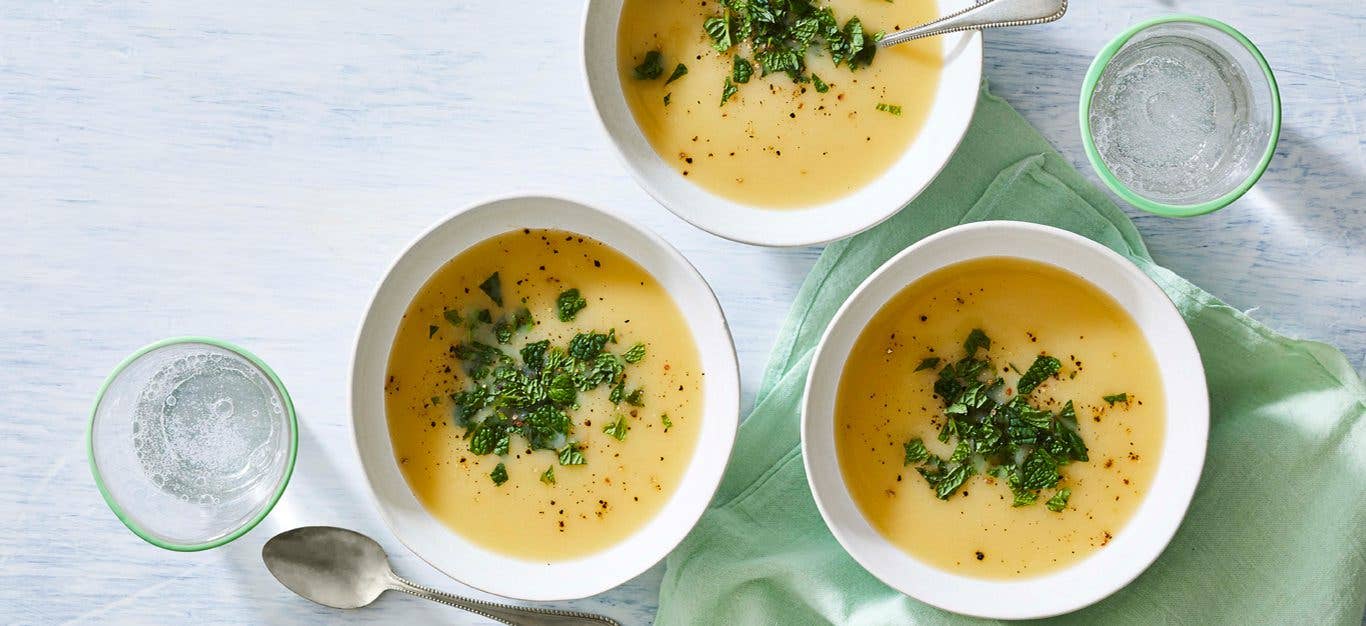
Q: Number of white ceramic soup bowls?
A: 3